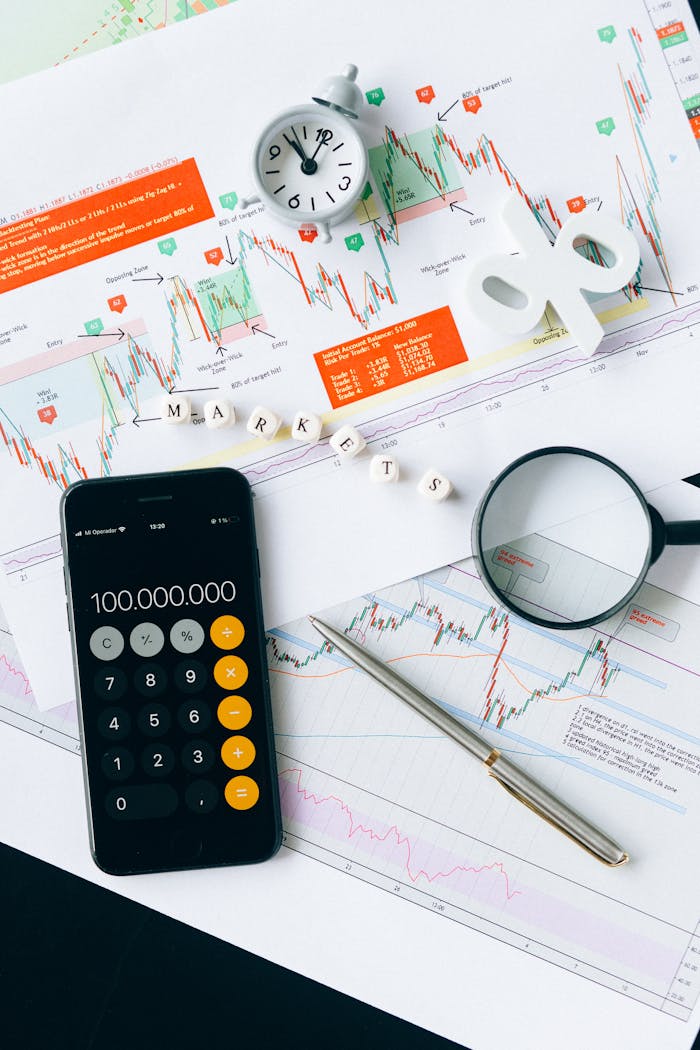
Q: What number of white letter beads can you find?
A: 7